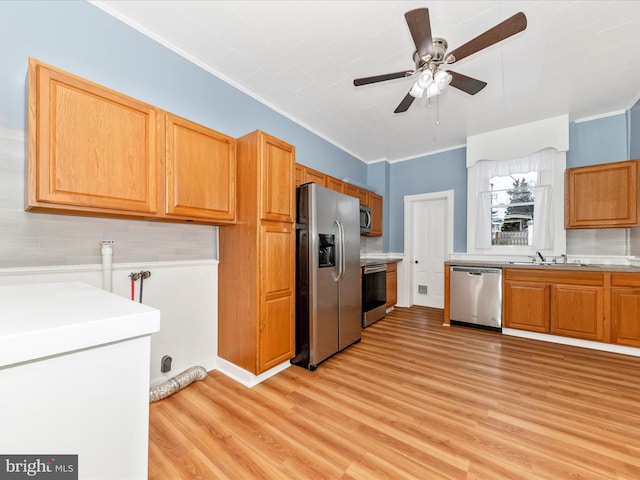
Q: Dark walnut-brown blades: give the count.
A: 5